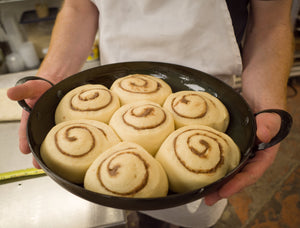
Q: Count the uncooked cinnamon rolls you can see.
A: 7